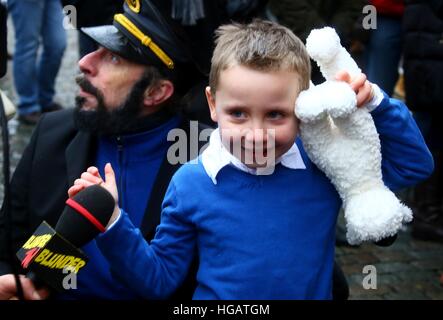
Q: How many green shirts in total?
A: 0